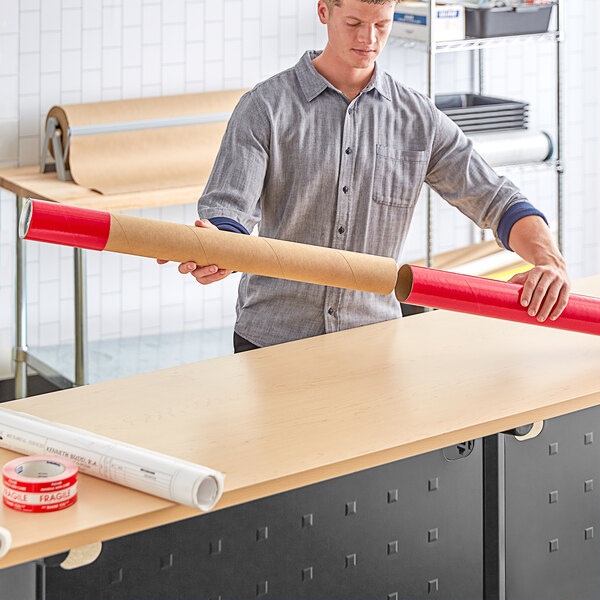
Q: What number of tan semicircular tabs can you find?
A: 2